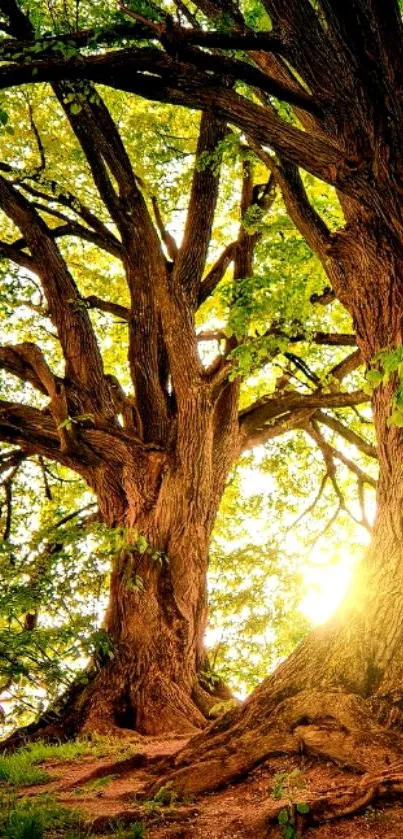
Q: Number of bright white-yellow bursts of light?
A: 1